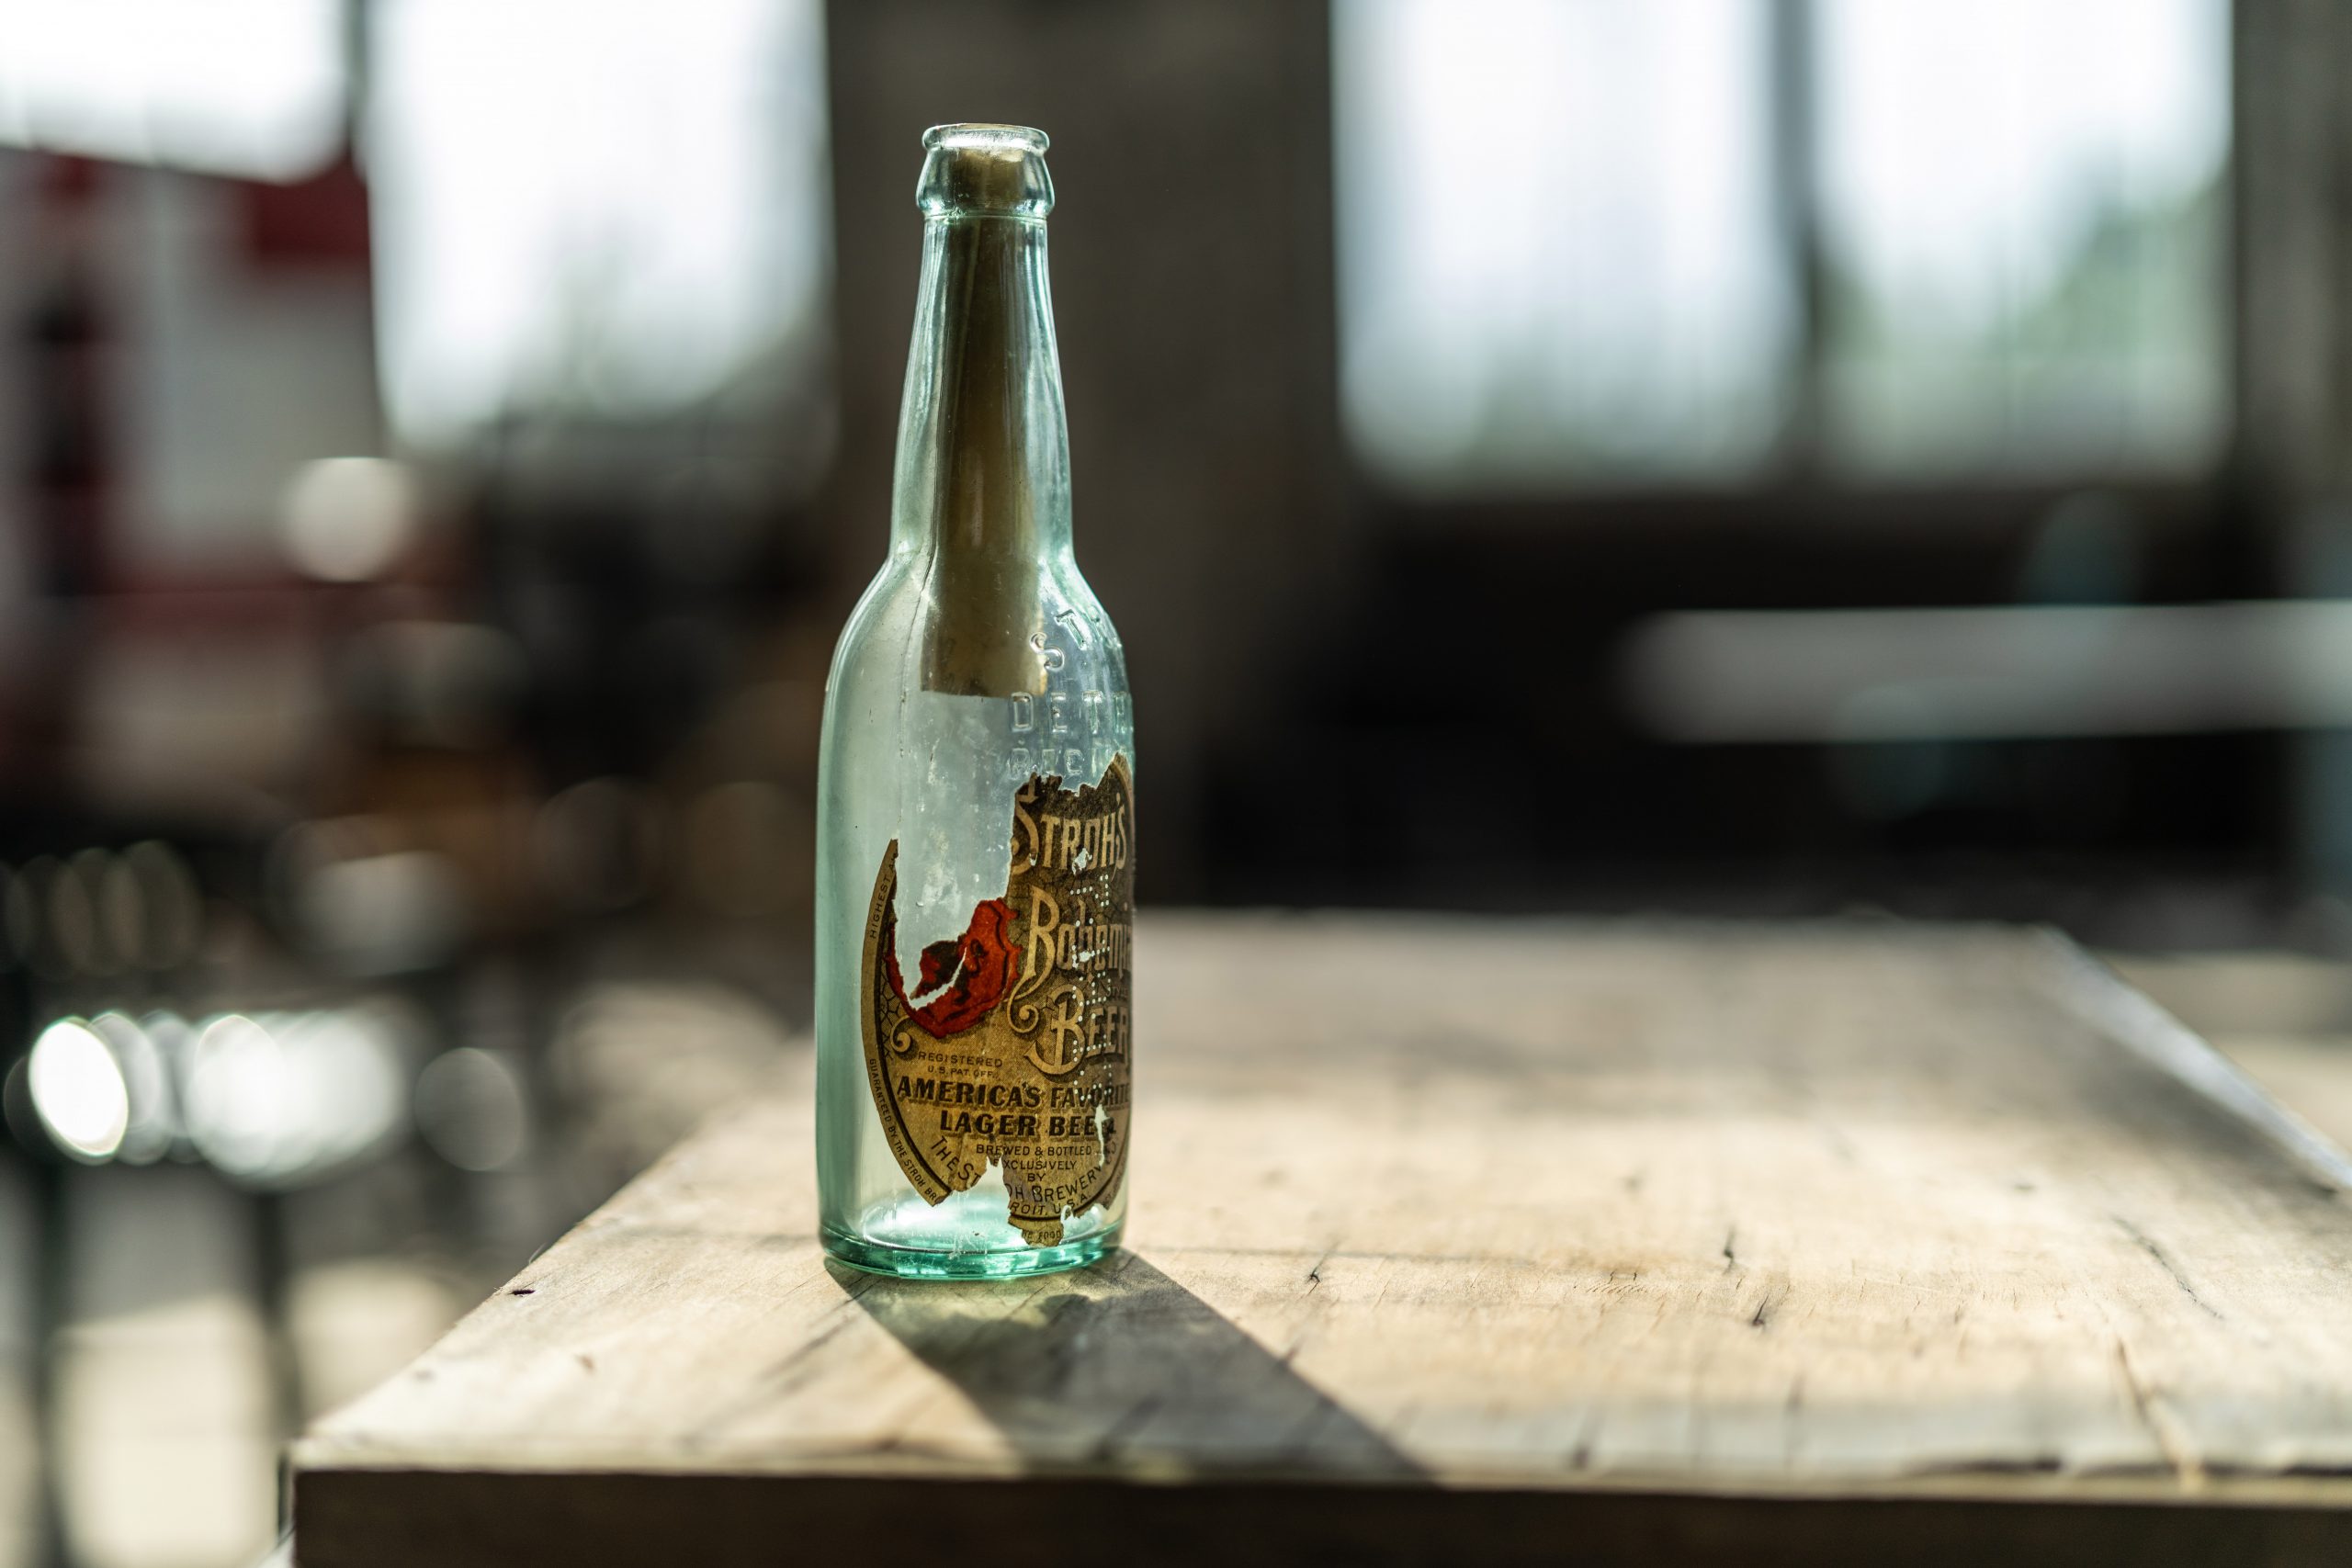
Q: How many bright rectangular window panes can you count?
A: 4